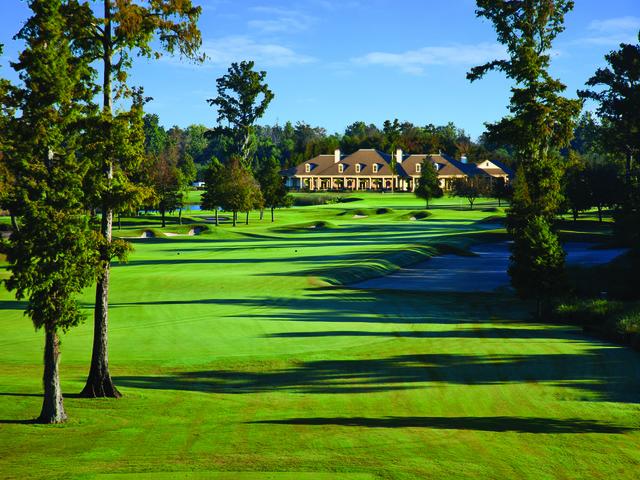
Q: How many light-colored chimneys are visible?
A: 2